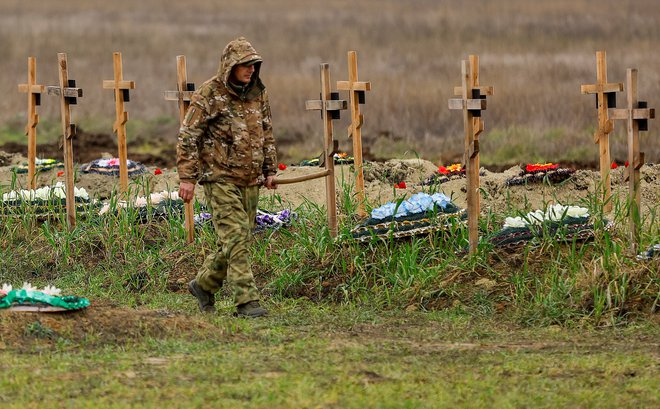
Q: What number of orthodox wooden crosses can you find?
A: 10